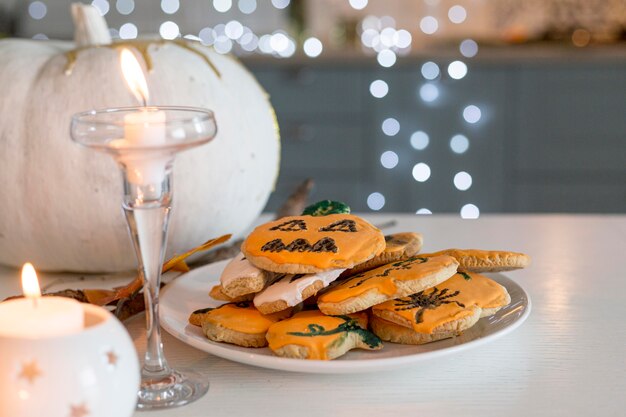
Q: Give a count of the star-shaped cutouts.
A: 3